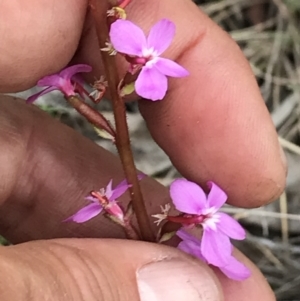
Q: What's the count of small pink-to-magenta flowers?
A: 5